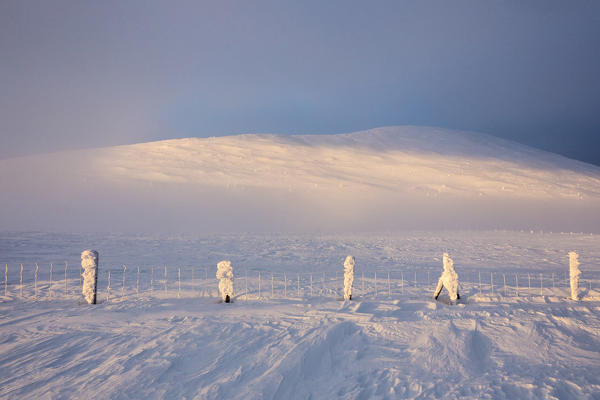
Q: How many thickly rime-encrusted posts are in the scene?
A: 5